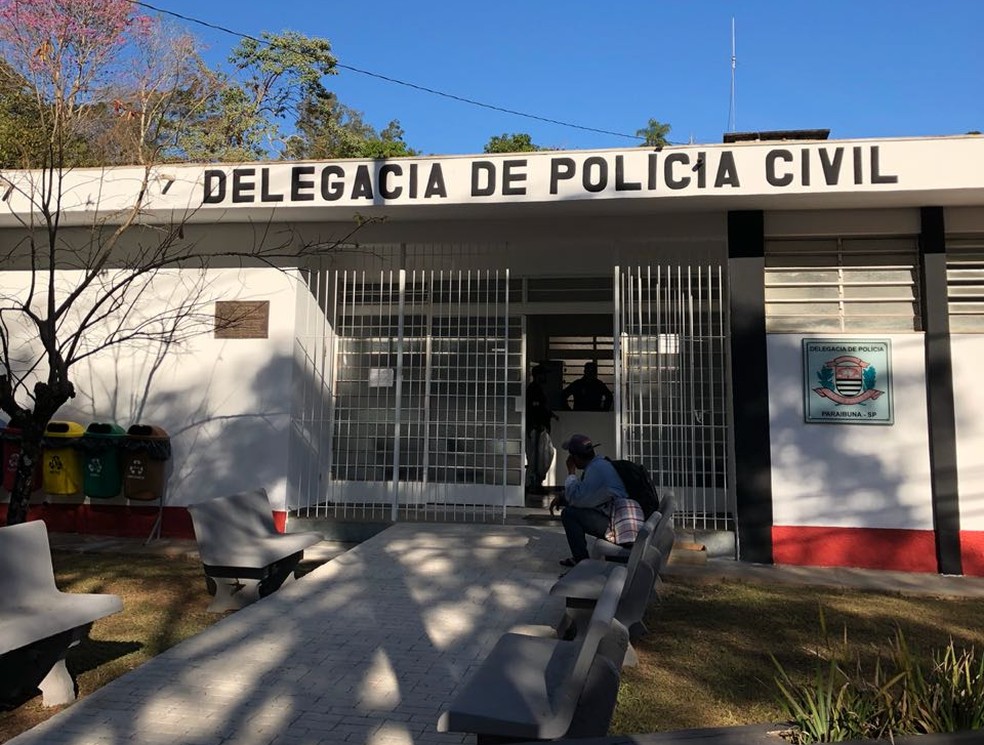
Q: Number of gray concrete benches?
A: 5